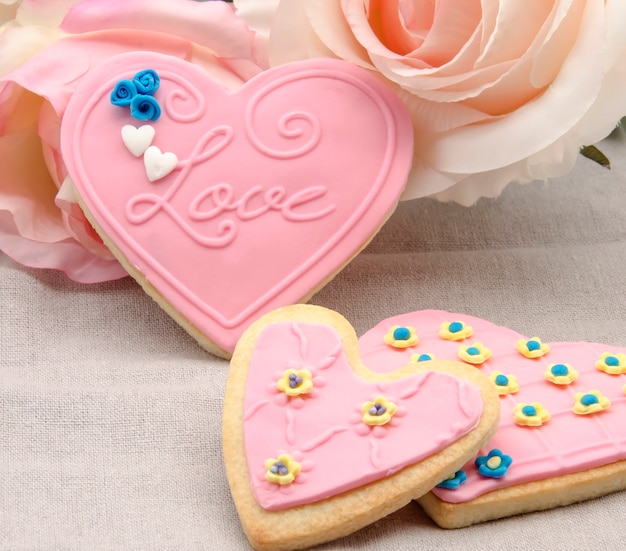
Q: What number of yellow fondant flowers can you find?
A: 13